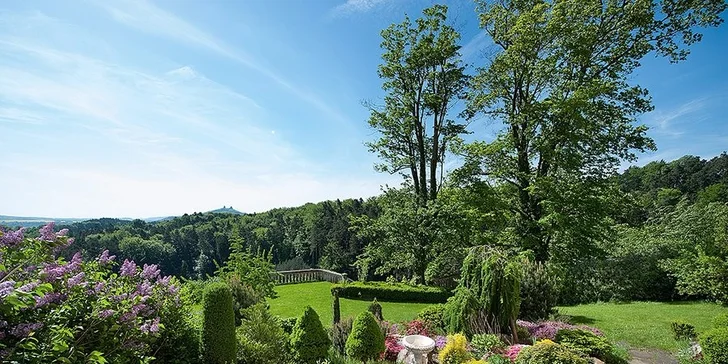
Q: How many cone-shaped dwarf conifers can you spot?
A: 2